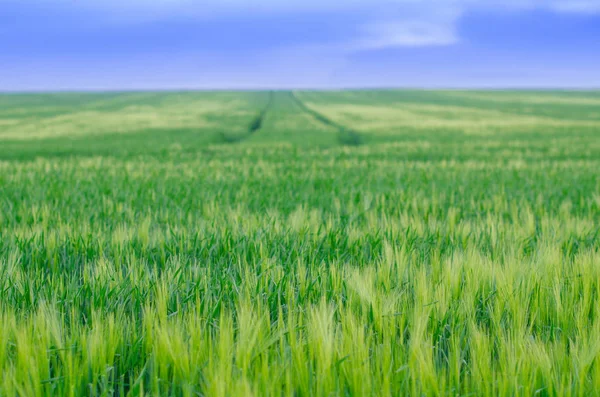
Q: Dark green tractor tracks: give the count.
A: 2